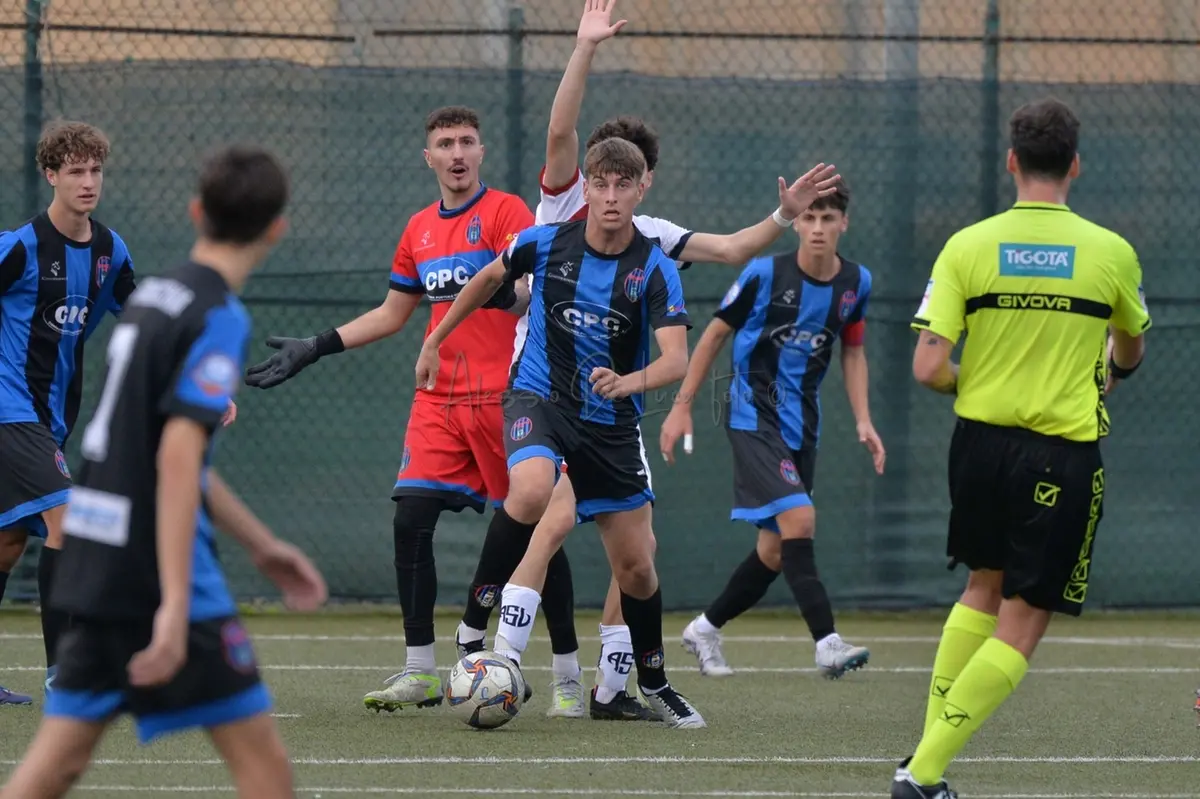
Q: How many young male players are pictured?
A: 6